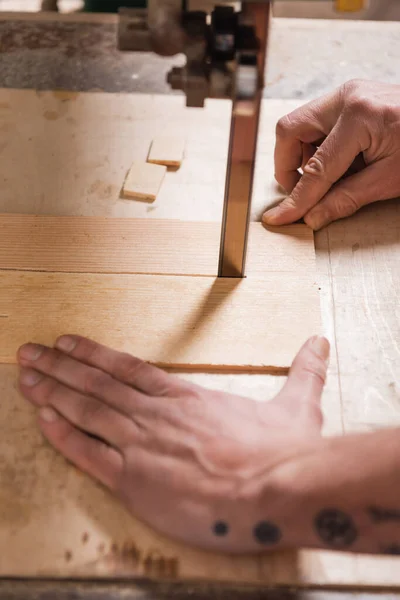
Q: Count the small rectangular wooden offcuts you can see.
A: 2